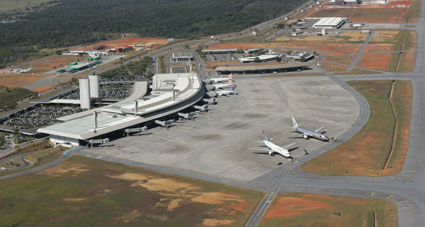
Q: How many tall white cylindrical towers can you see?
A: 2